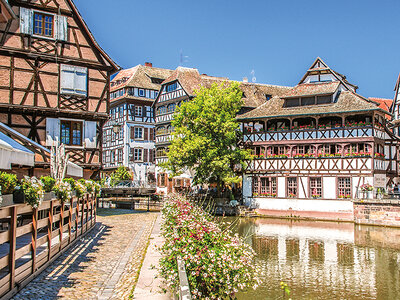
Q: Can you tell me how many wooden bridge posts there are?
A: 10